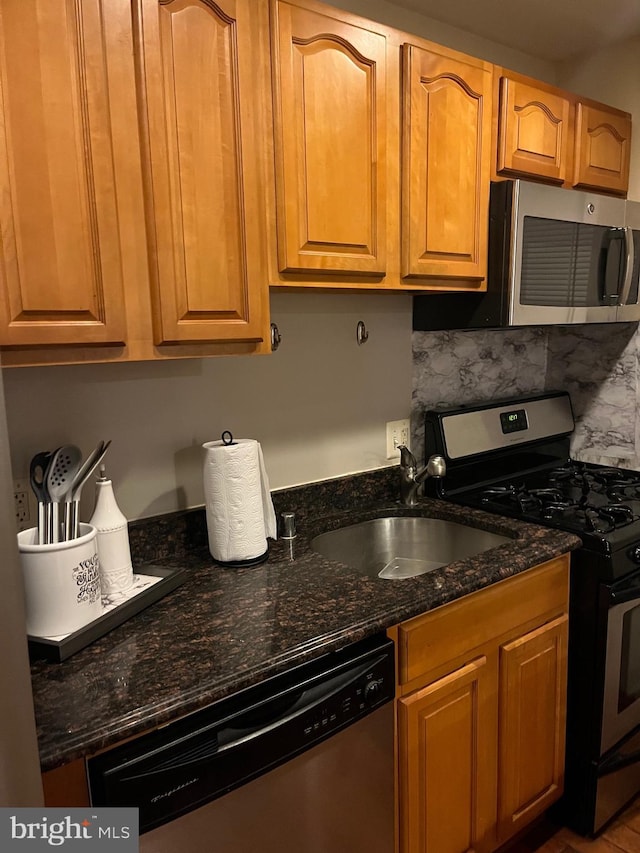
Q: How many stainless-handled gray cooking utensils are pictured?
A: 5